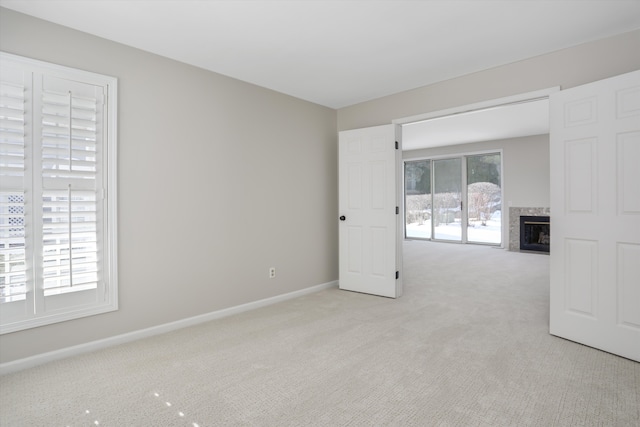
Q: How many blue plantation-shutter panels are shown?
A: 0